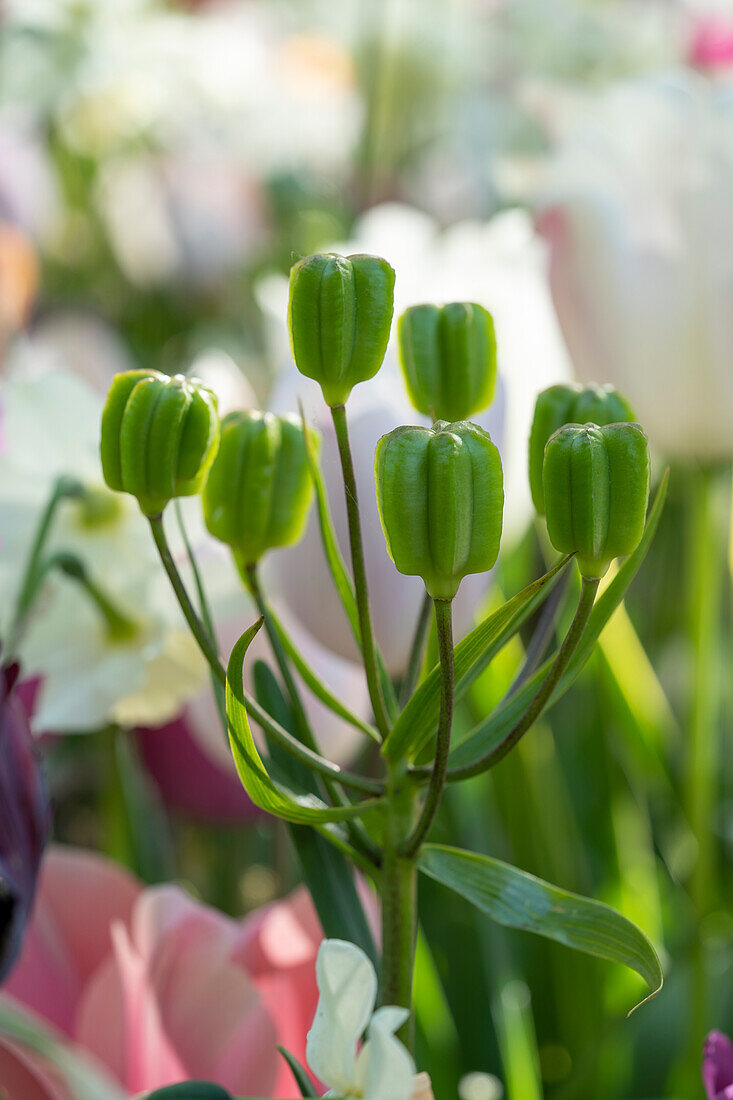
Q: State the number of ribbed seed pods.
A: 7